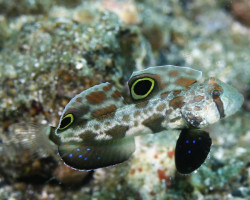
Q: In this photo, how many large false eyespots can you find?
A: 2